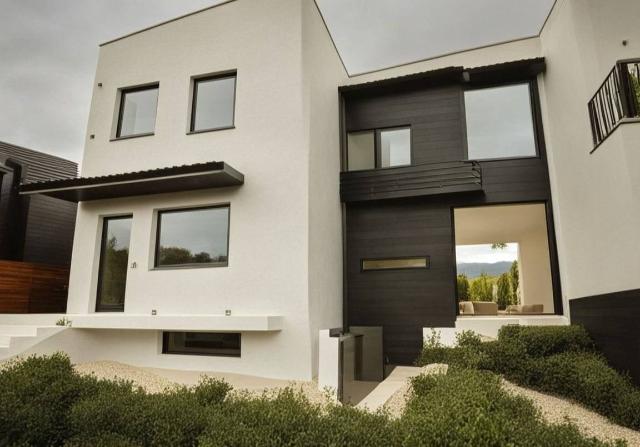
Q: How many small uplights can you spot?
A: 2